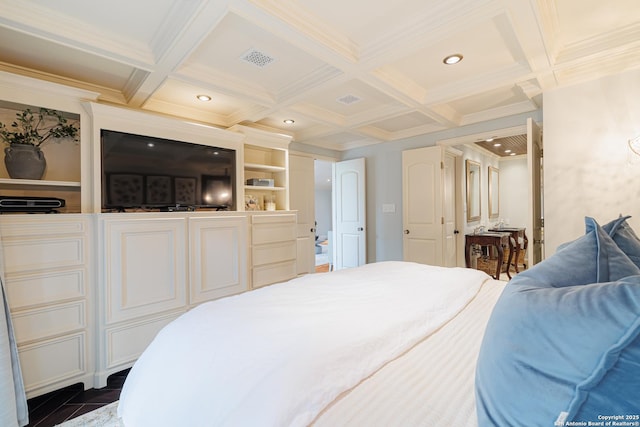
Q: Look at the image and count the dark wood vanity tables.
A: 2